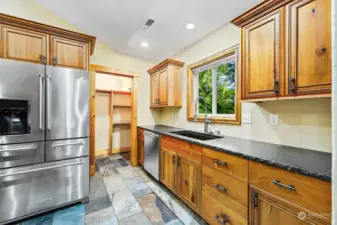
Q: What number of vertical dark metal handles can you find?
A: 9